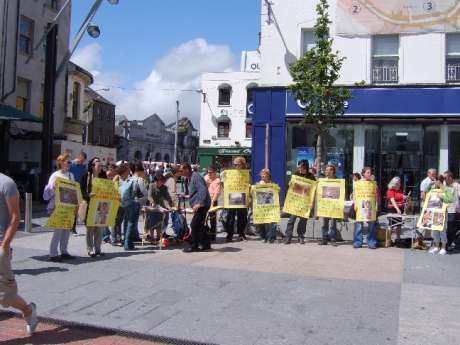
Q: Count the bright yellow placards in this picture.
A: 8